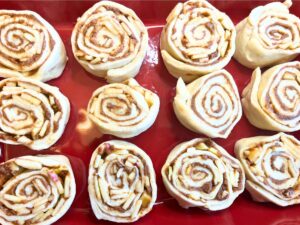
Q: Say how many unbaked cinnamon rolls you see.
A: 12